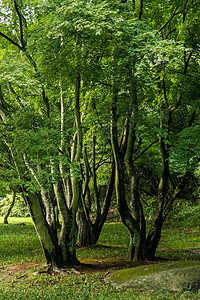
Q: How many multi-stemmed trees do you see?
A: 3